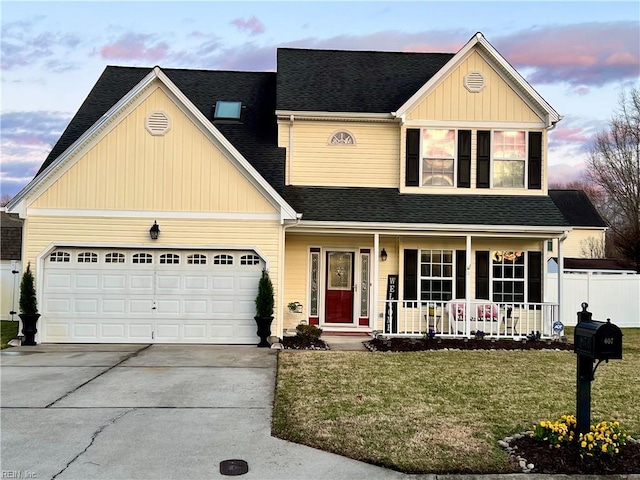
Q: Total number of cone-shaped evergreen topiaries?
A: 2